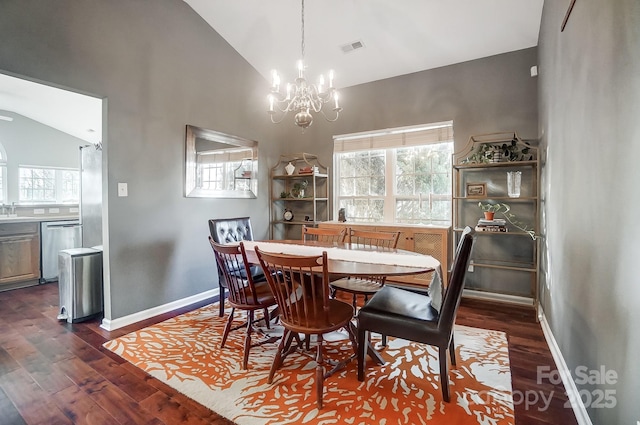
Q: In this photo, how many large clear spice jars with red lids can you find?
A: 0